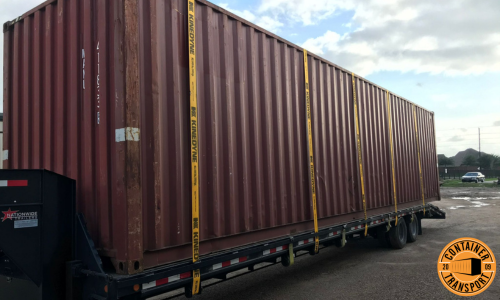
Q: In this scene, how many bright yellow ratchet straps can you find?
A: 5